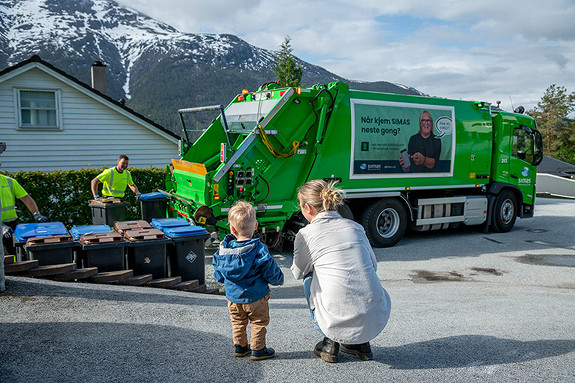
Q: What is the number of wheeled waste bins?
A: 10